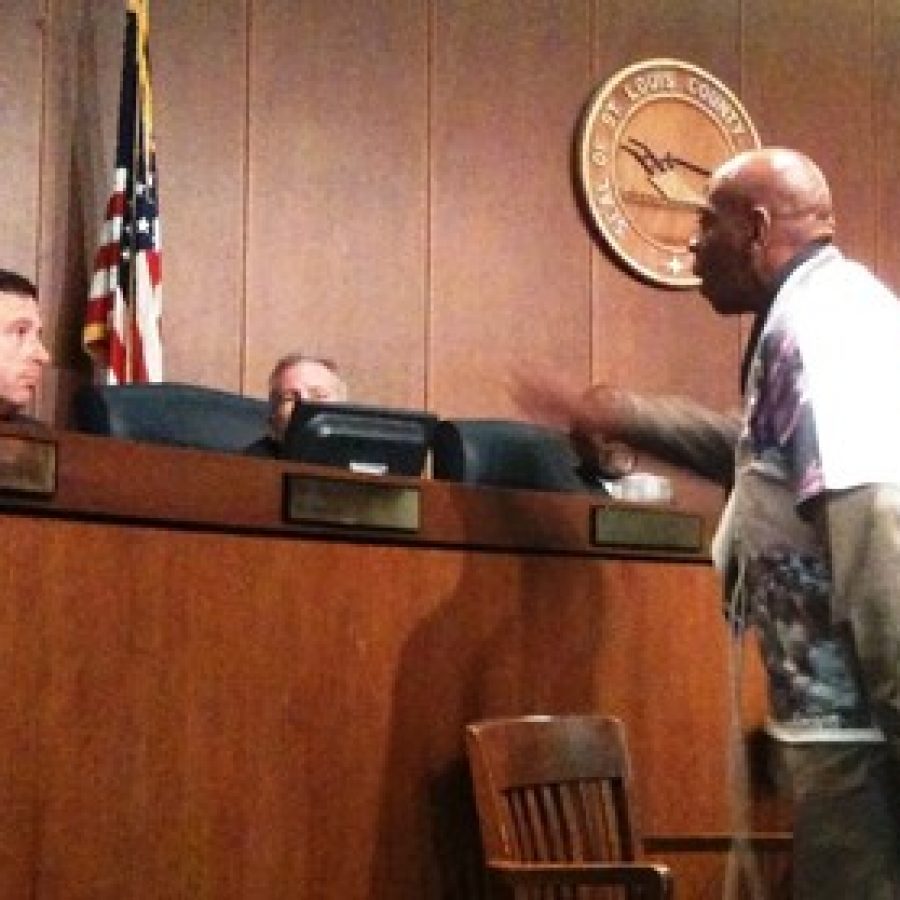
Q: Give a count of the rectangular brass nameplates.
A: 3